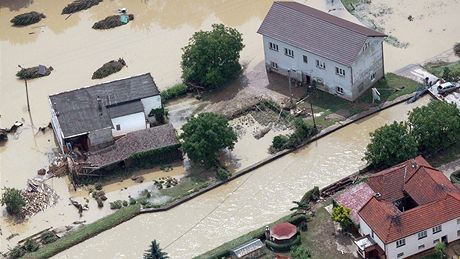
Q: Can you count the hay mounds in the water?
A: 5